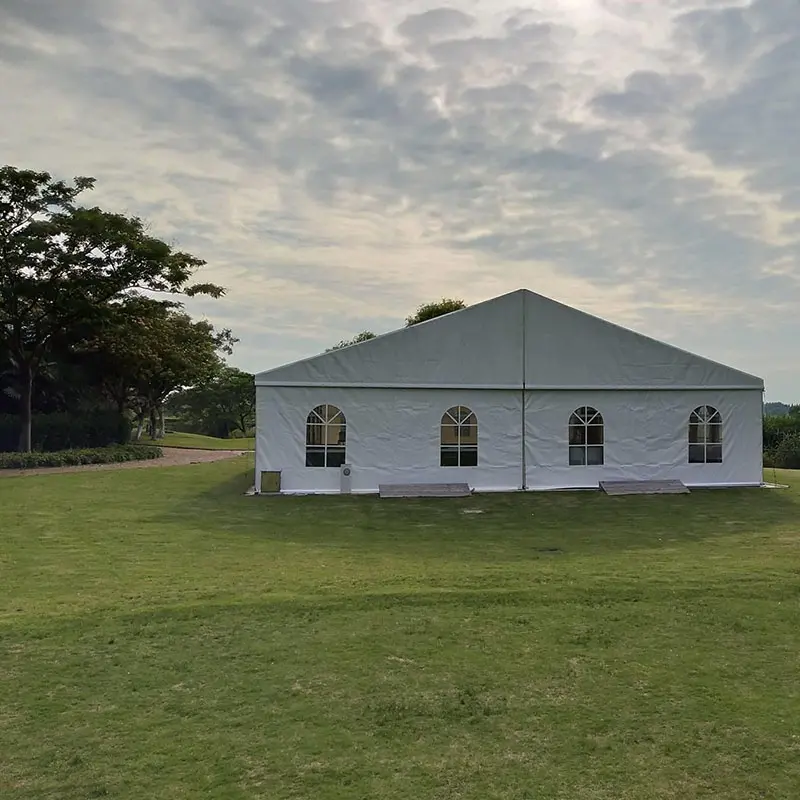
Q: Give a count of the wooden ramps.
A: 2